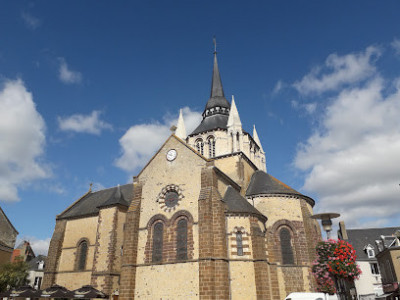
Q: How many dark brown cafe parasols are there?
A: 3